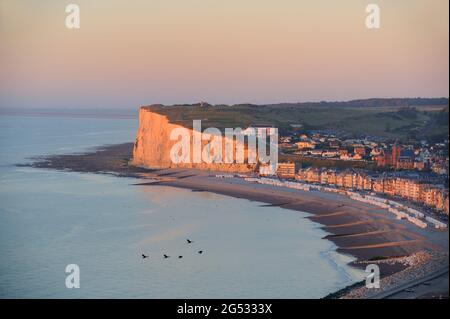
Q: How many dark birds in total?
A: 5